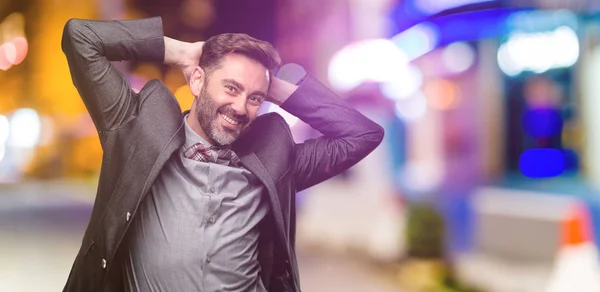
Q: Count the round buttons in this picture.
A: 5